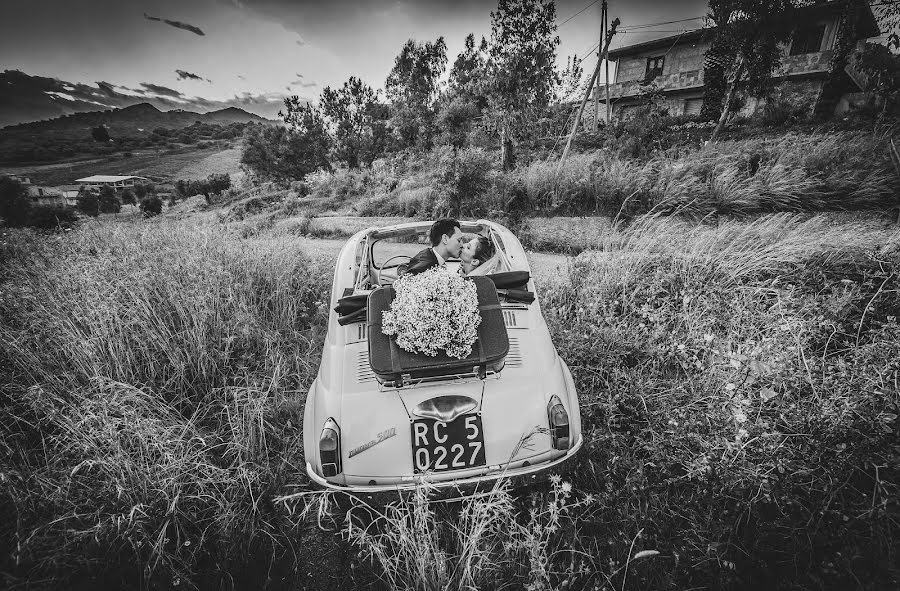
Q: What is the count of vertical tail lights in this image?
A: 2